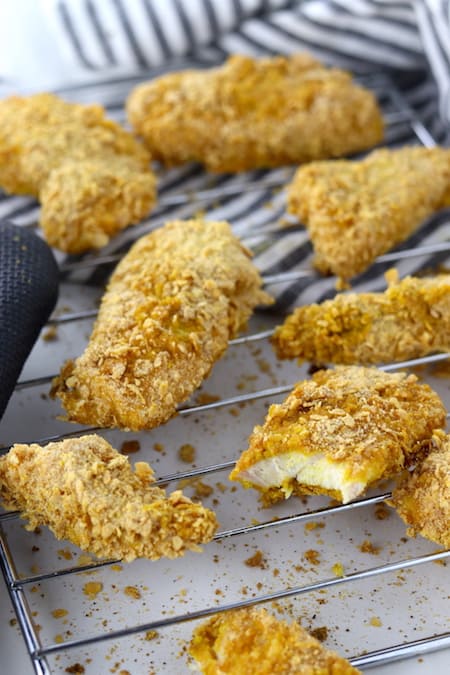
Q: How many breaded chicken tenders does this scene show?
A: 9